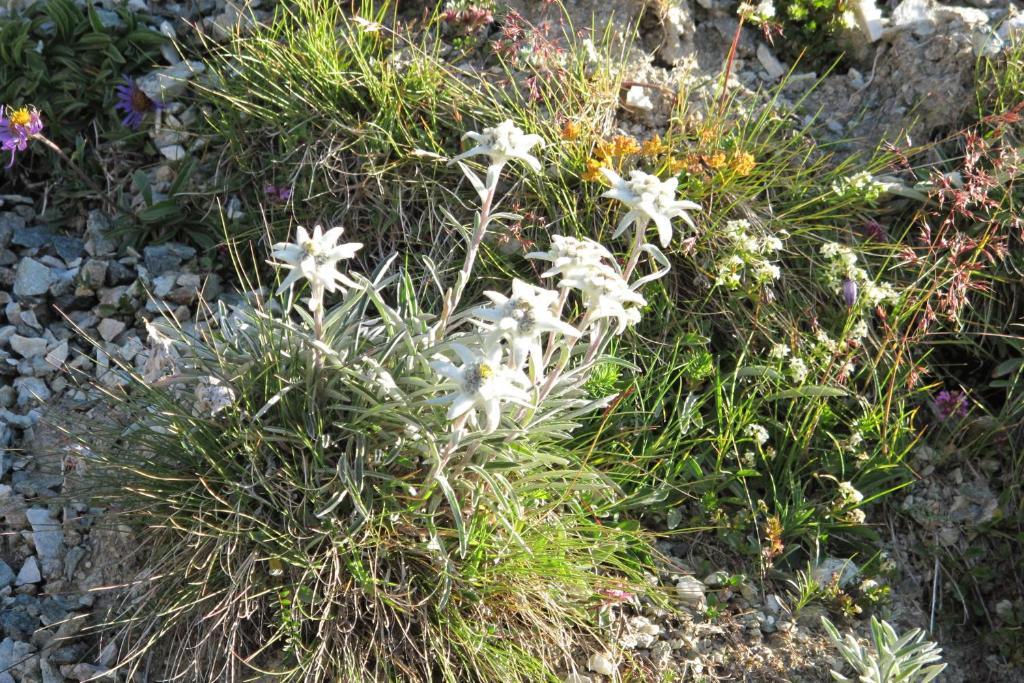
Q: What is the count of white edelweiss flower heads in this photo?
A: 7